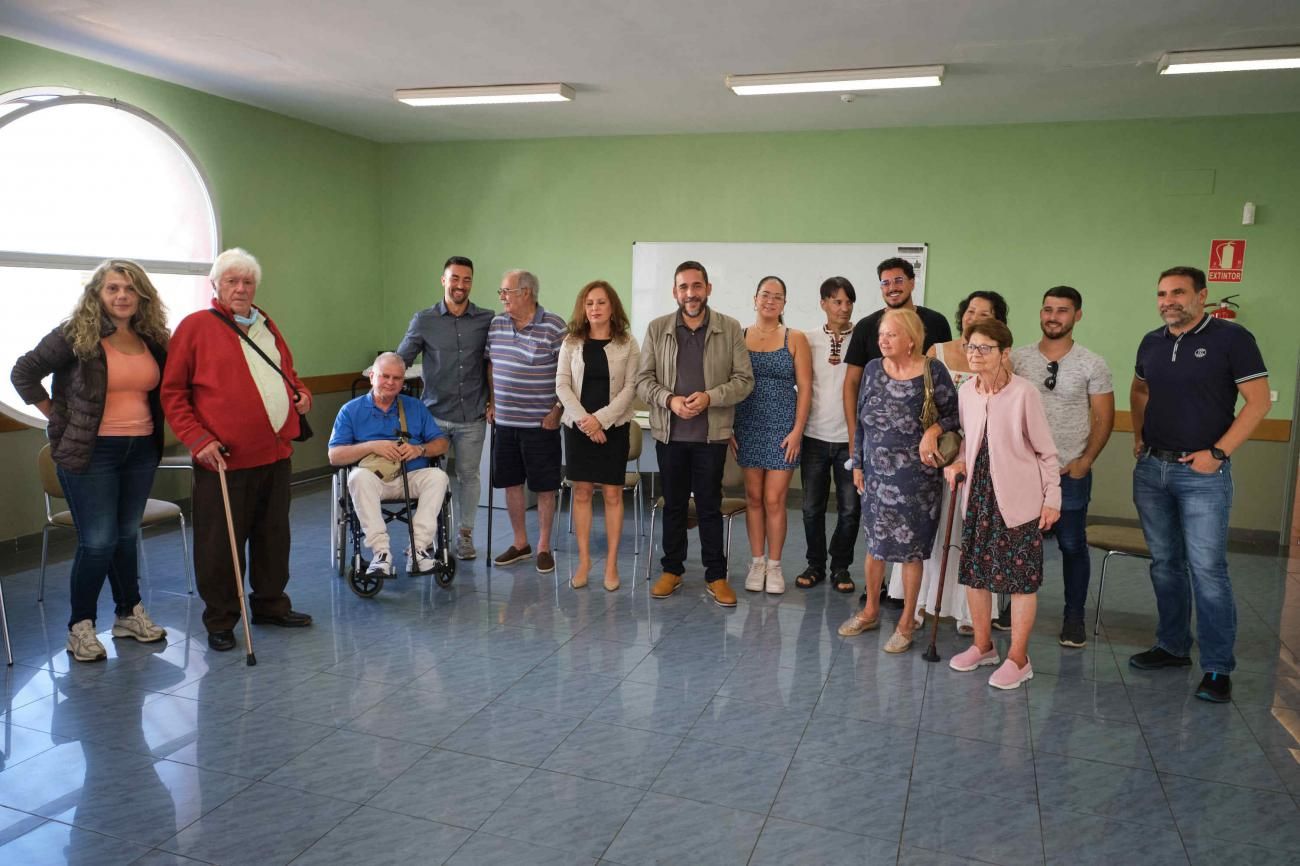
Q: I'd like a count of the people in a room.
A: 15